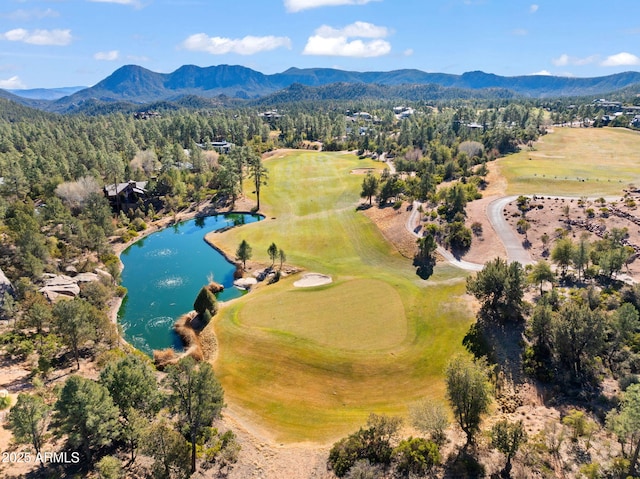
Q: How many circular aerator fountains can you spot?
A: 3